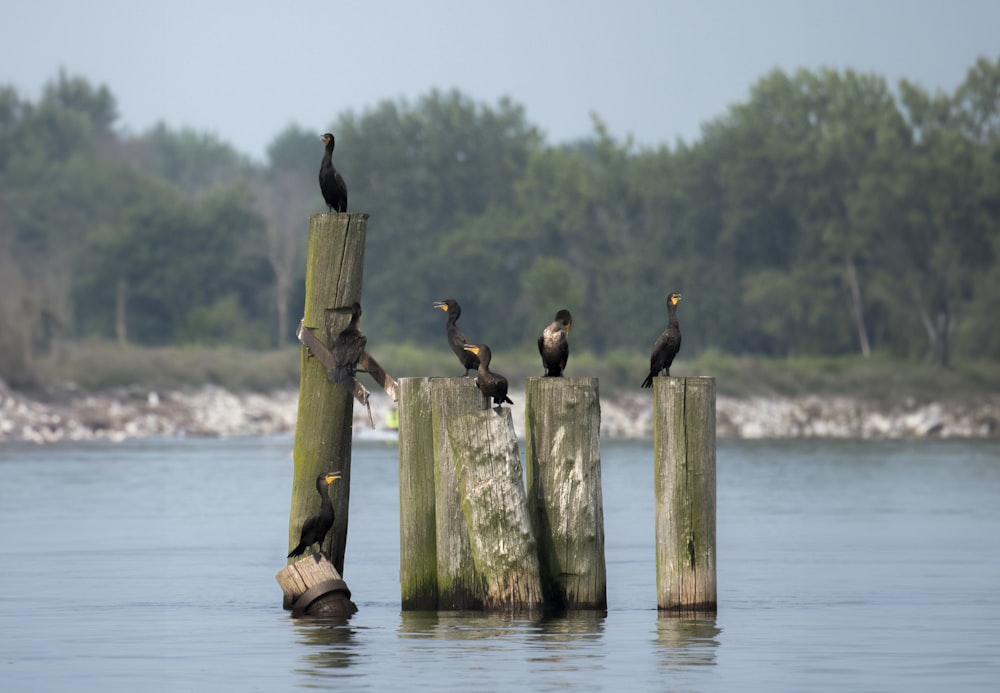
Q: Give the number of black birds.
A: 7